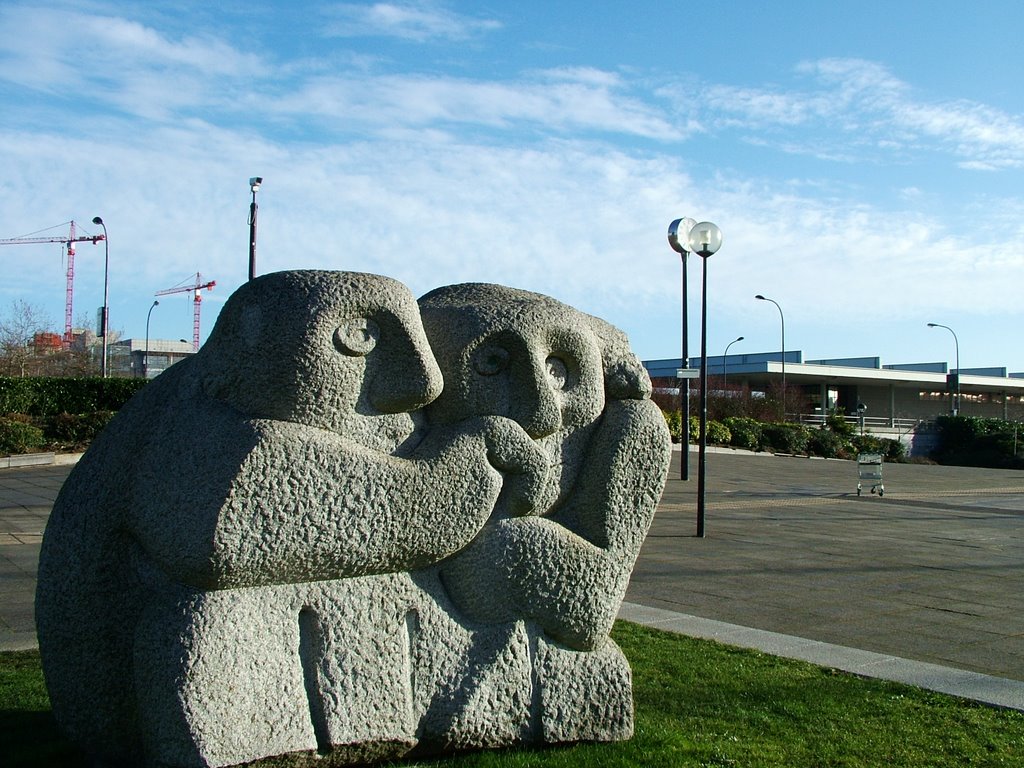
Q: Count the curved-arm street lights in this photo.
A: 5